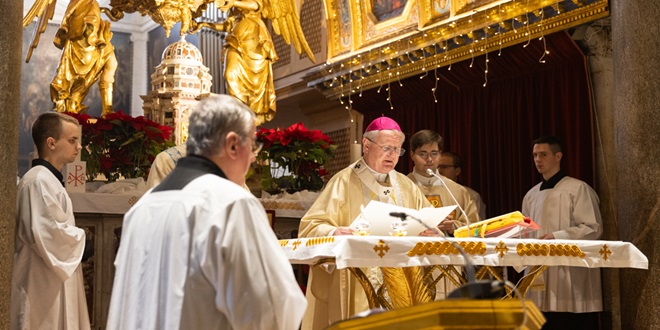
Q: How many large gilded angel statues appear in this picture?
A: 2